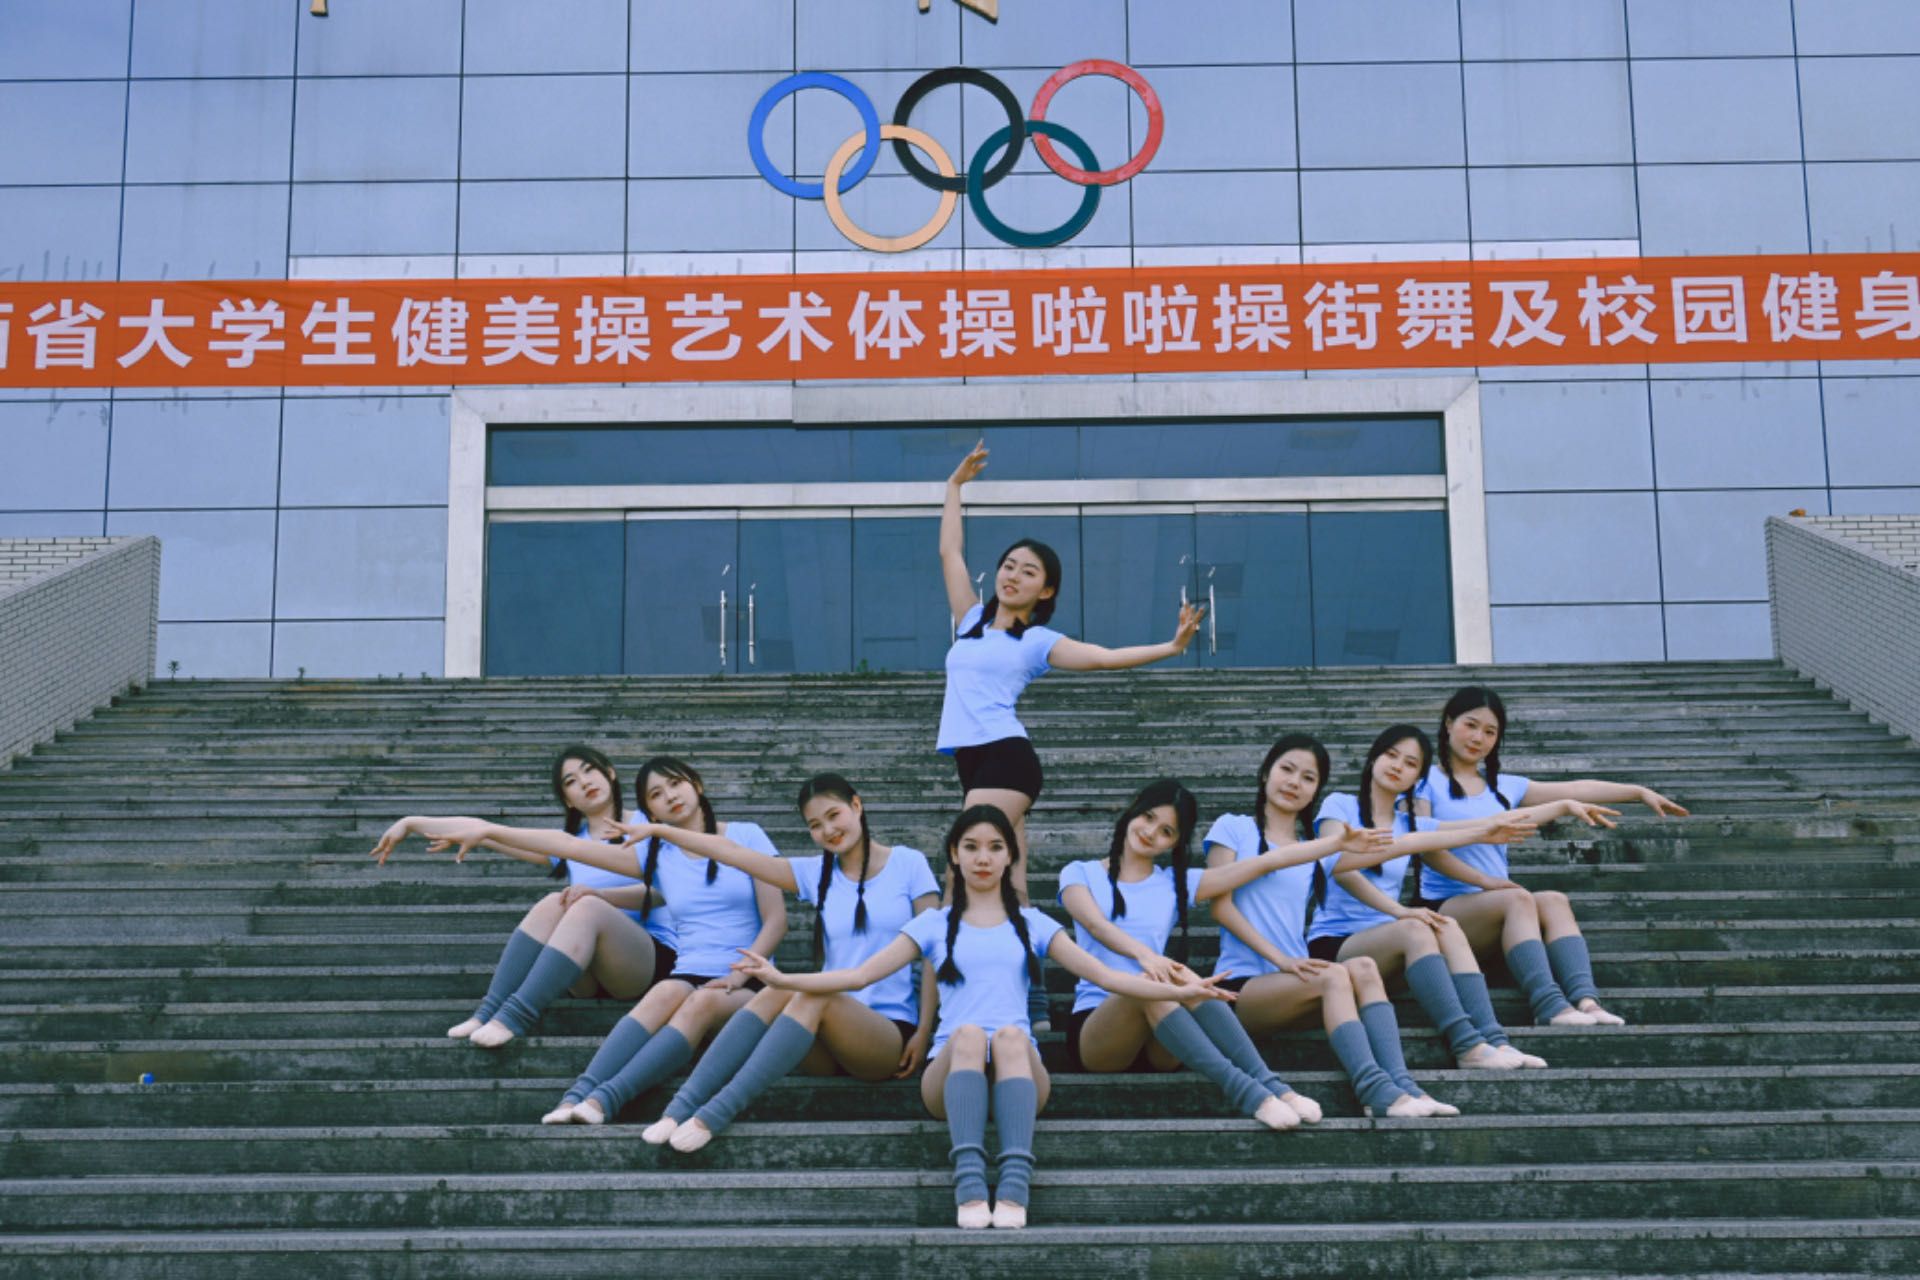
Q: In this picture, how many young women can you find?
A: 9